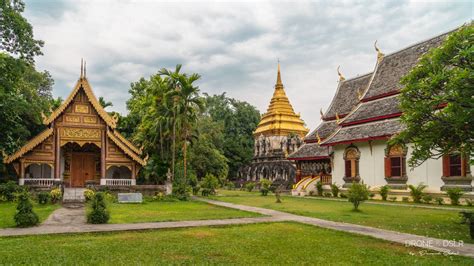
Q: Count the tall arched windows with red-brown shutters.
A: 3